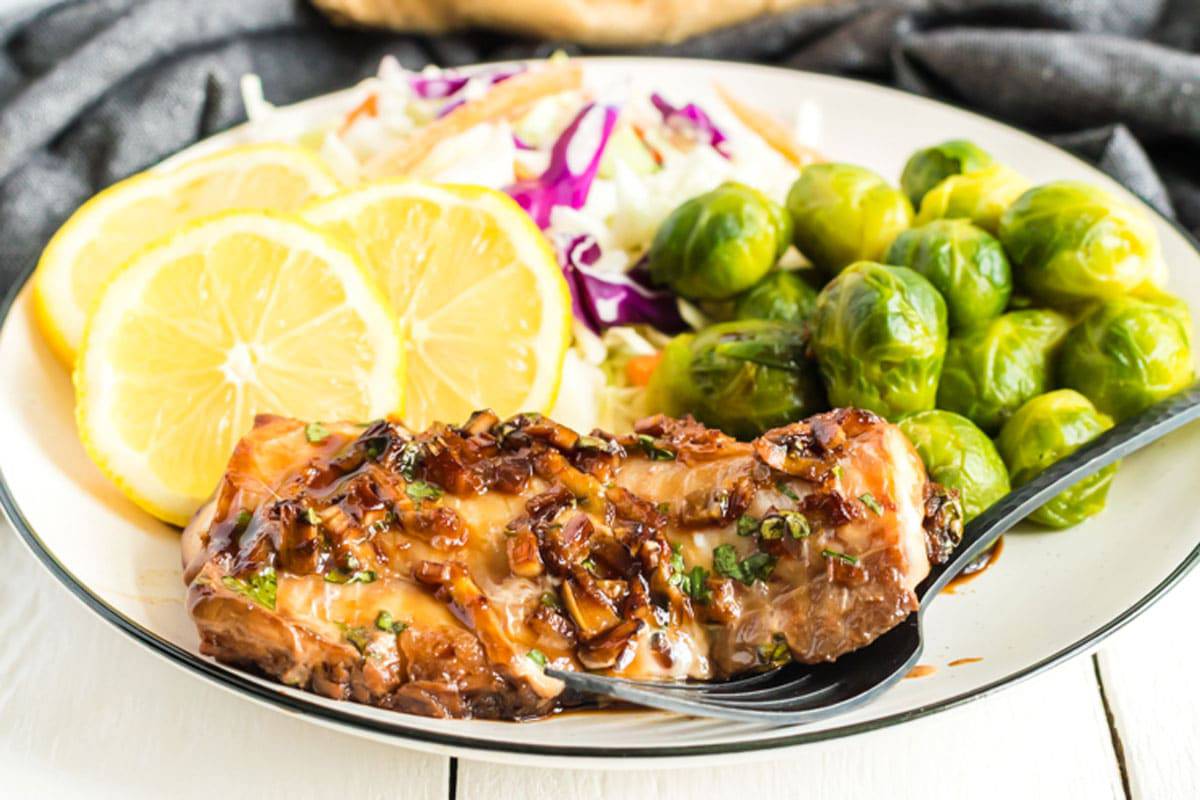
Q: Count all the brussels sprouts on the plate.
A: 13